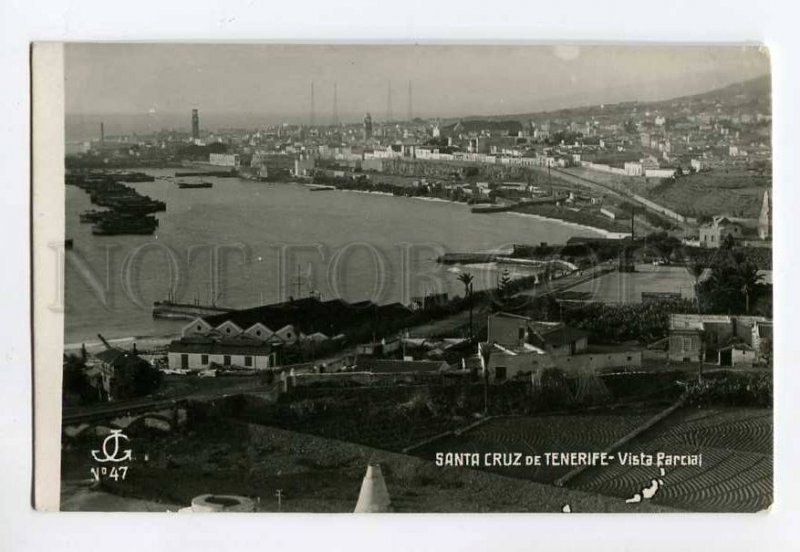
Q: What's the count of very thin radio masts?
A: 4